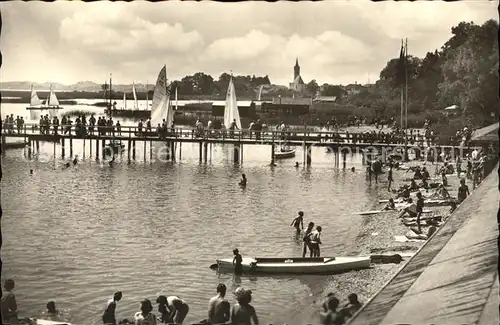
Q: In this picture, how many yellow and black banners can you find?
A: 0